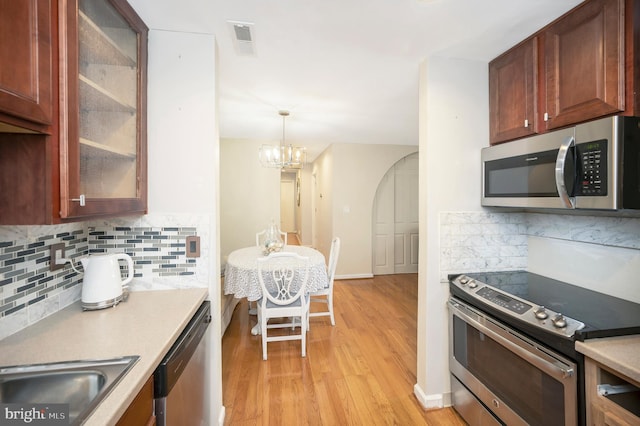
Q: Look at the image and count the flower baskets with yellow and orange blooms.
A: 0